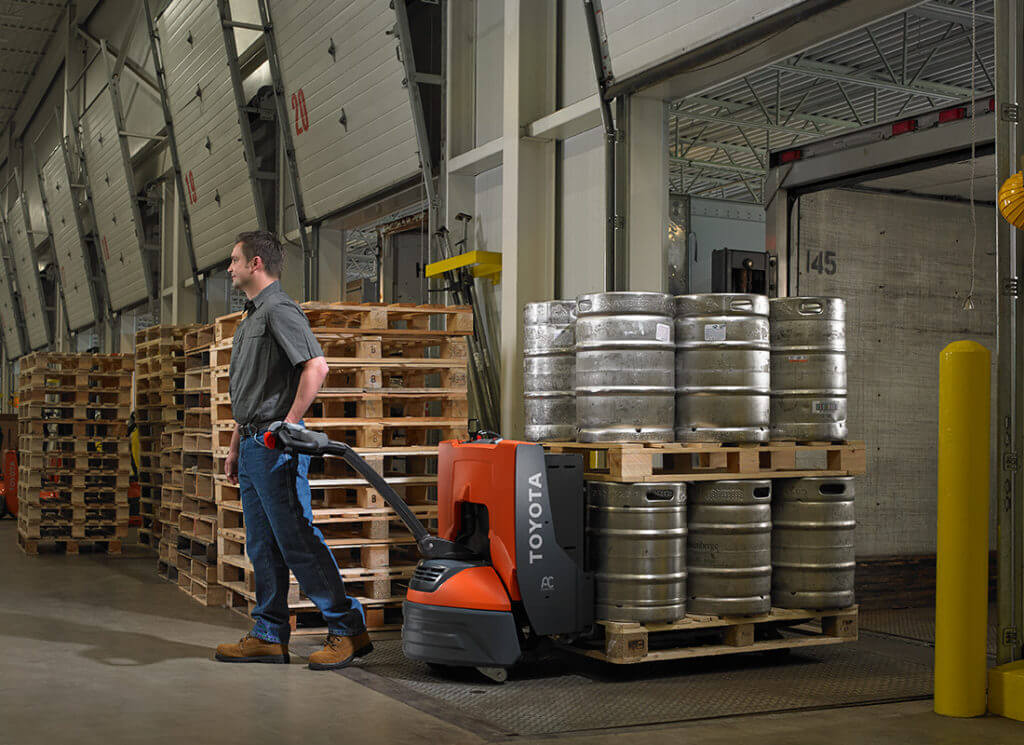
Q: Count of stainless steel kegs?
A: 7